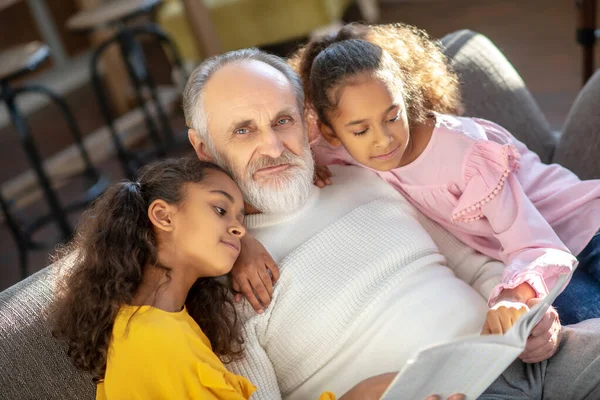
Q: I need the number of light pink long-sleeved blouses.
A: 1